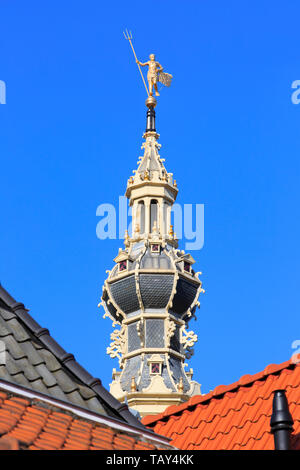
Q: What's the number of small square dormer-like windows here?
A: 4